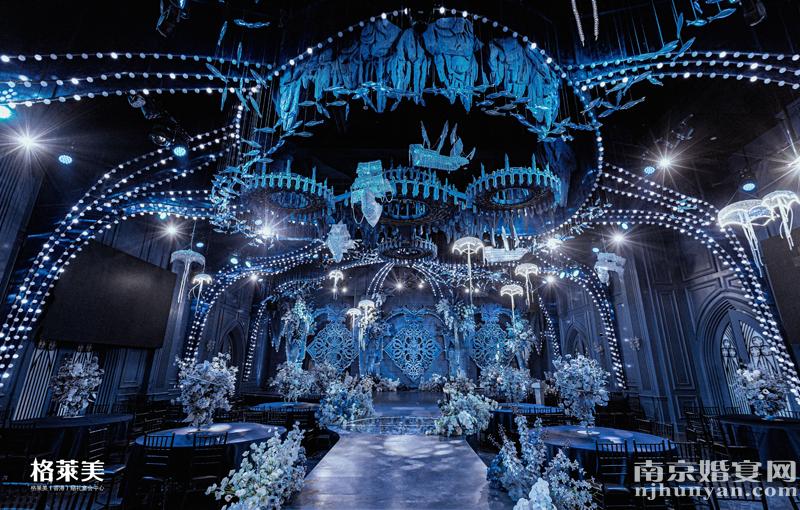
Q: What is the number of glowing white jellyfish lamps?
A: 10